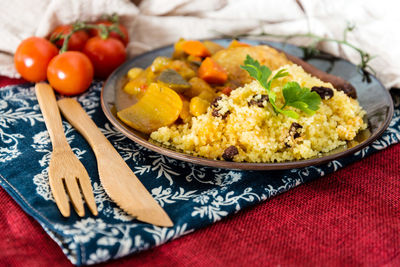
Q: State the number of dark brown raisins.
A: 5